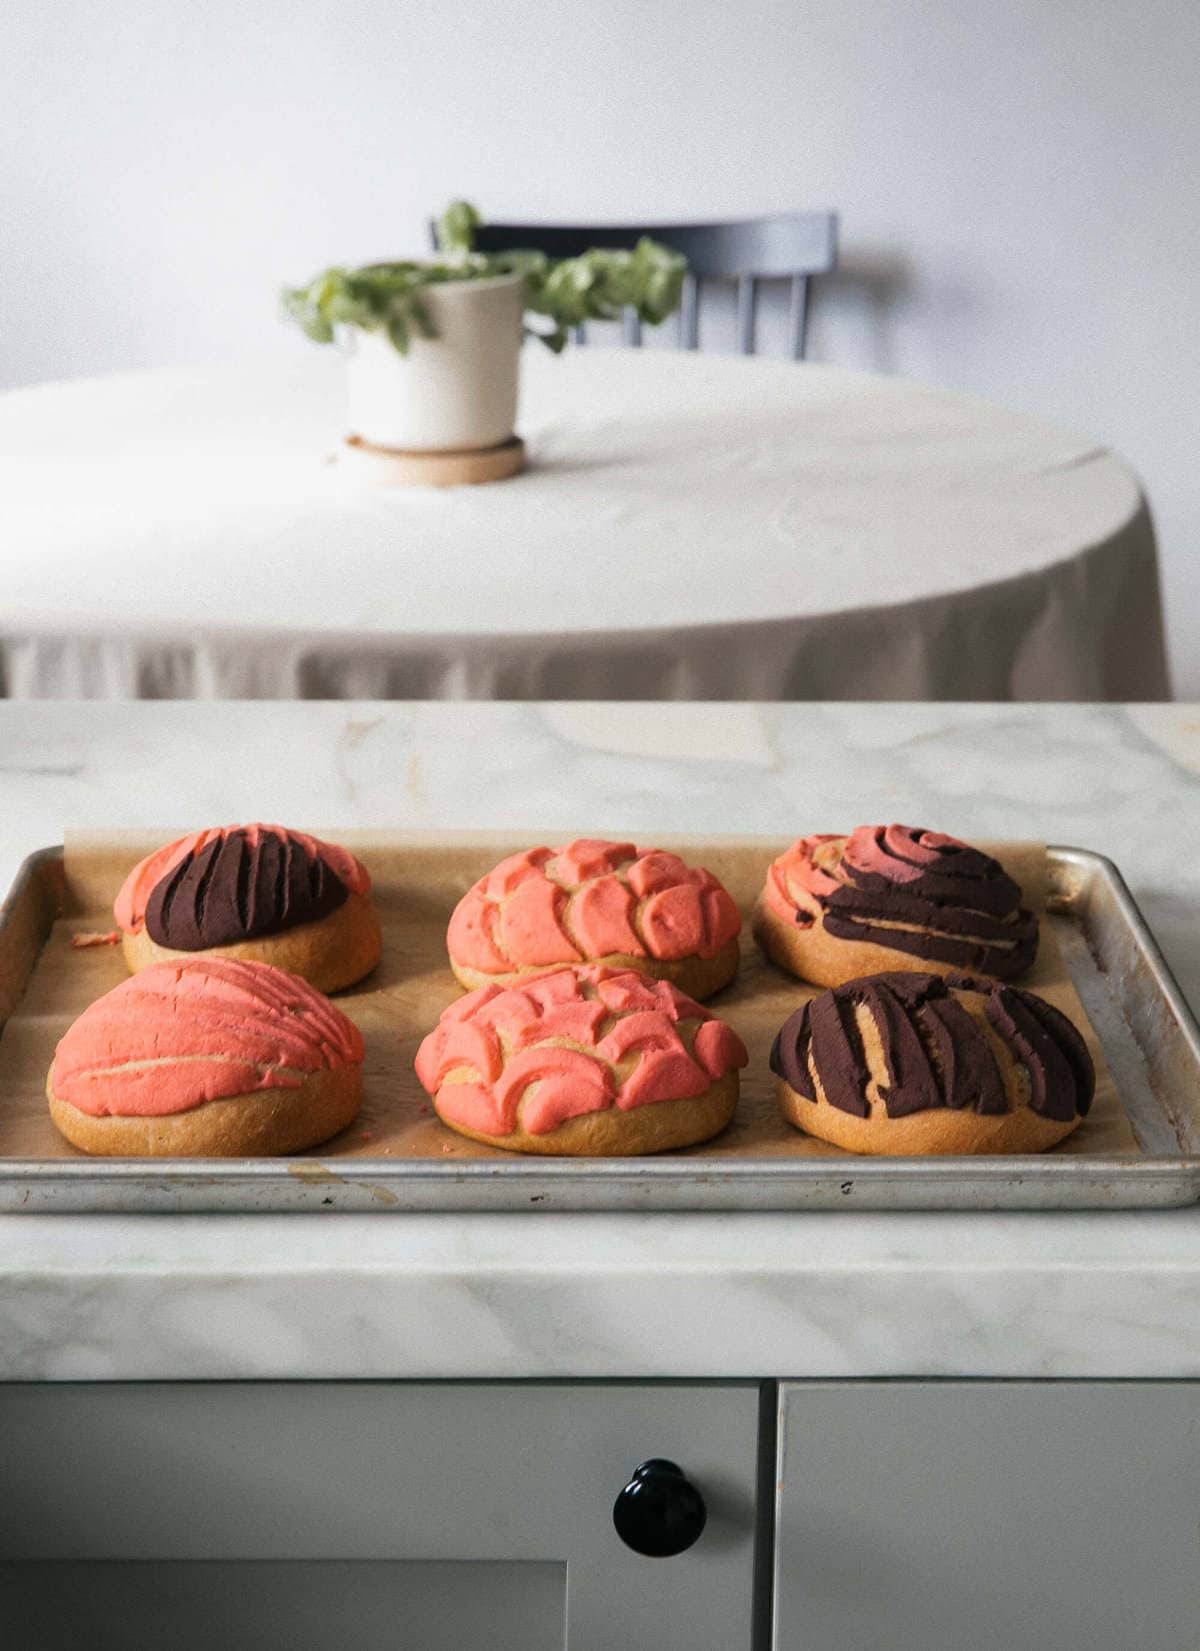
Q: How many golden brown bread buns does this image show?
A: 6